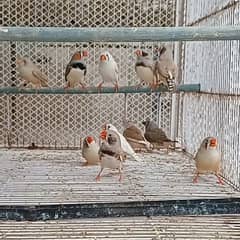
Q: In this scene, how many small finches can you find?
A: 11